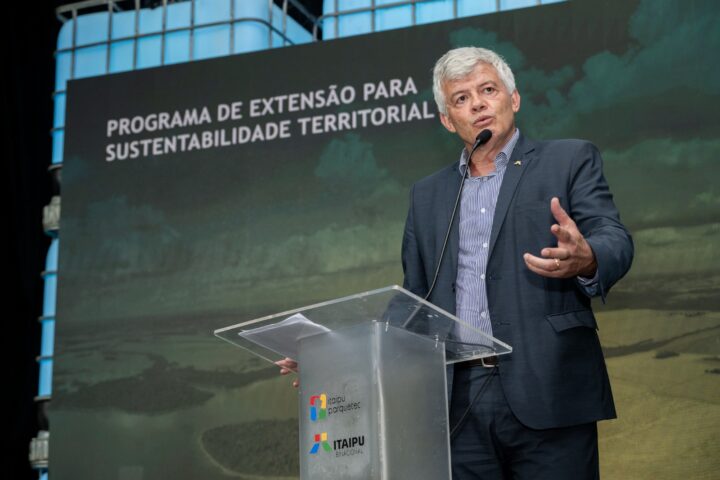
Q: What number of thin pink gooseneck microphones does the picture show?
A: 0